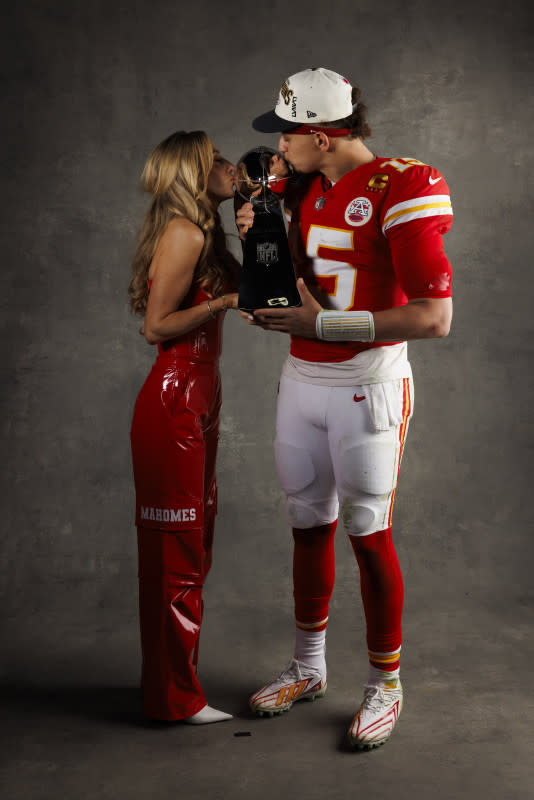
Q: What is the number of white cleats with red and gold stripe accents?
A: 2